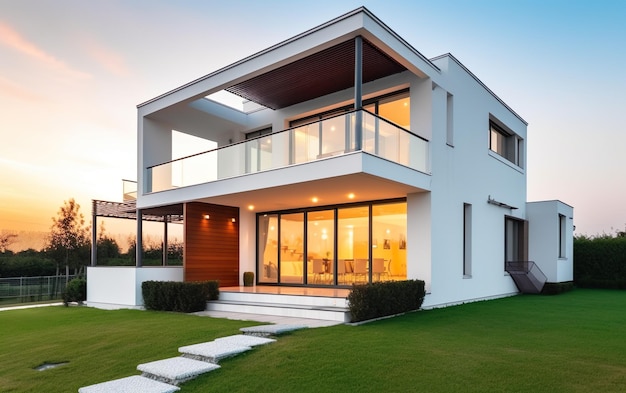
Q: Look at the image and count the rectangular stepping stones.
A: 5